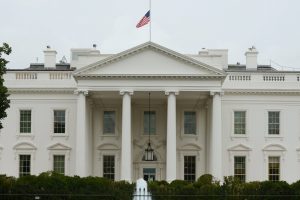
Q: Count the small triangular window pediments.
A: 2